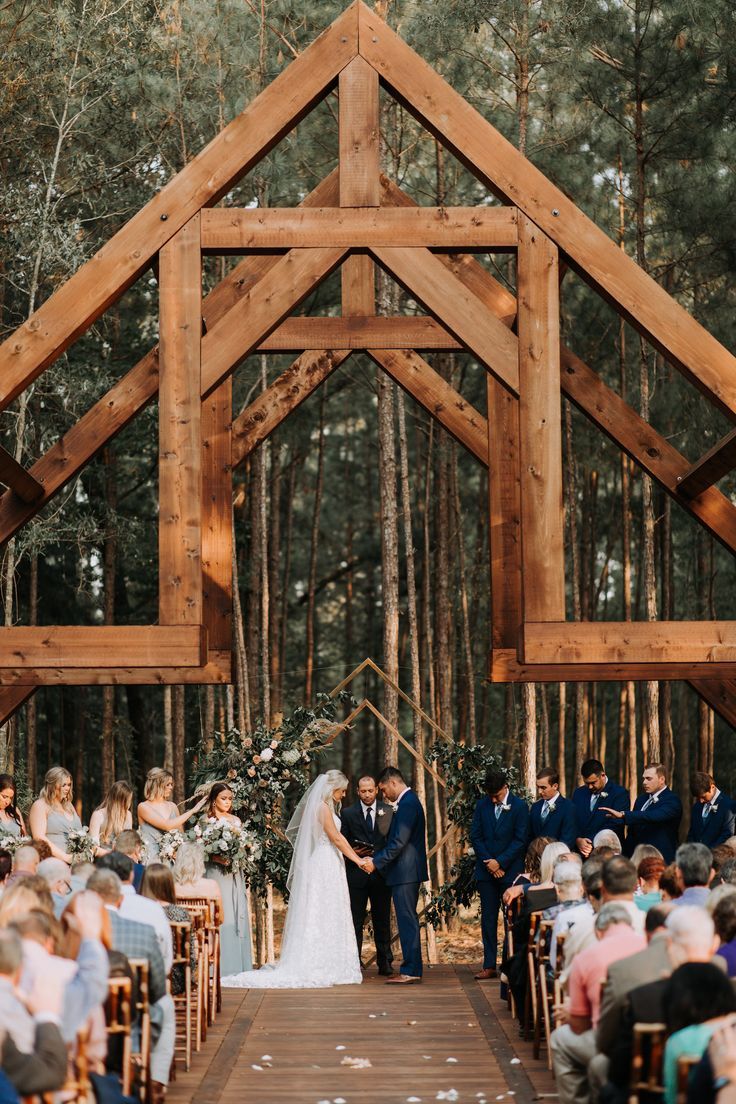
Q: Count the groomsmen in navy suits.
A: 5